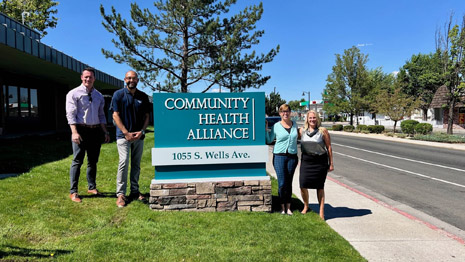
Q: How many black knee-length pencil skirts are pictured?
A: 1